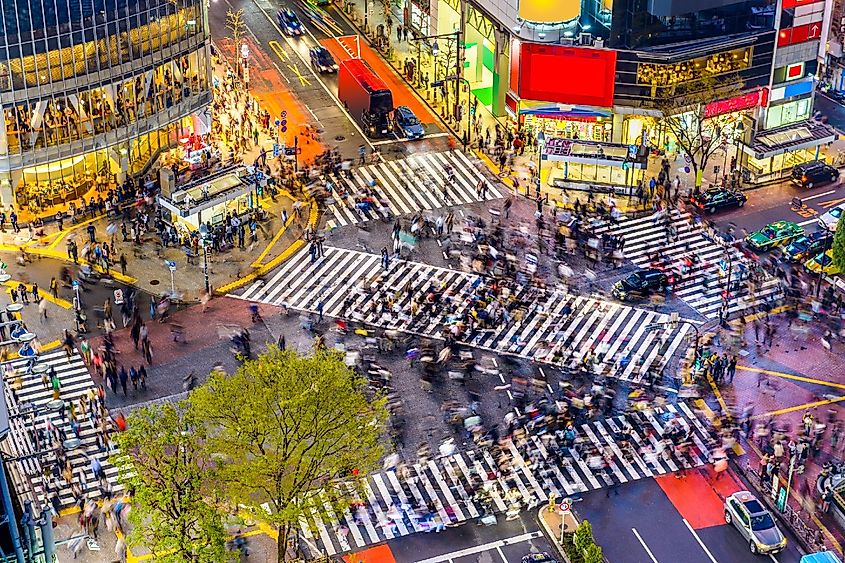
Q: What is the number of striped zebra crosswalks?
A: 5